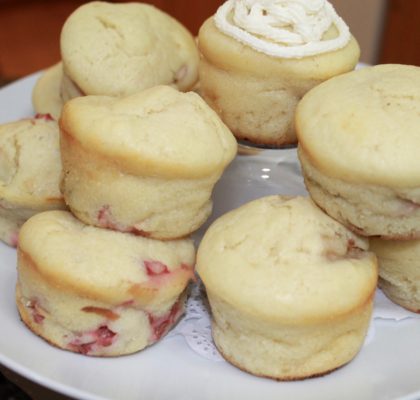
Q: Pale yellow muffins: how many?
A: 9